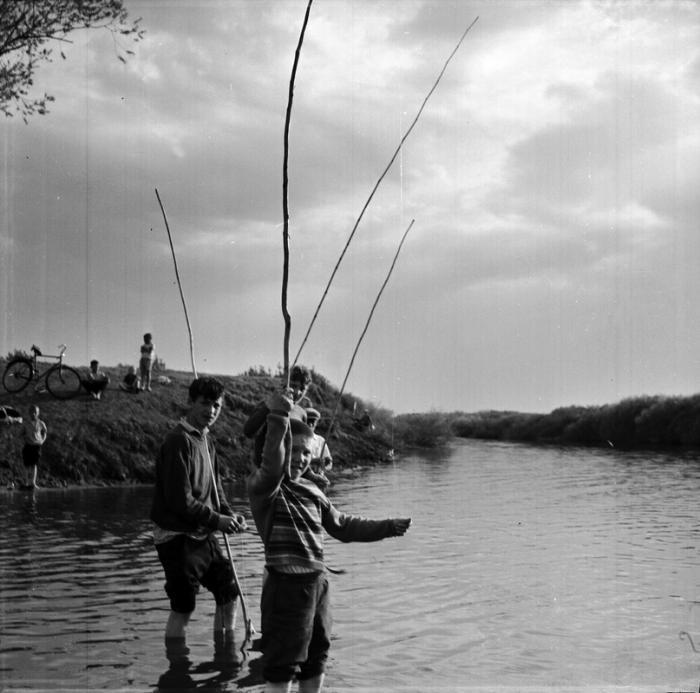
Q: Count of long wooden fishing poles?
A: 4